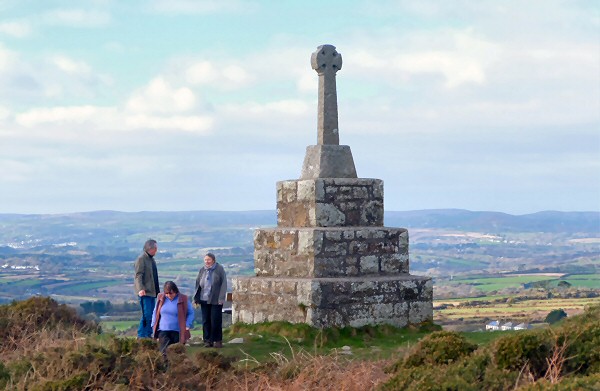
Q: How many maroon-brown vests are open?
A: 1